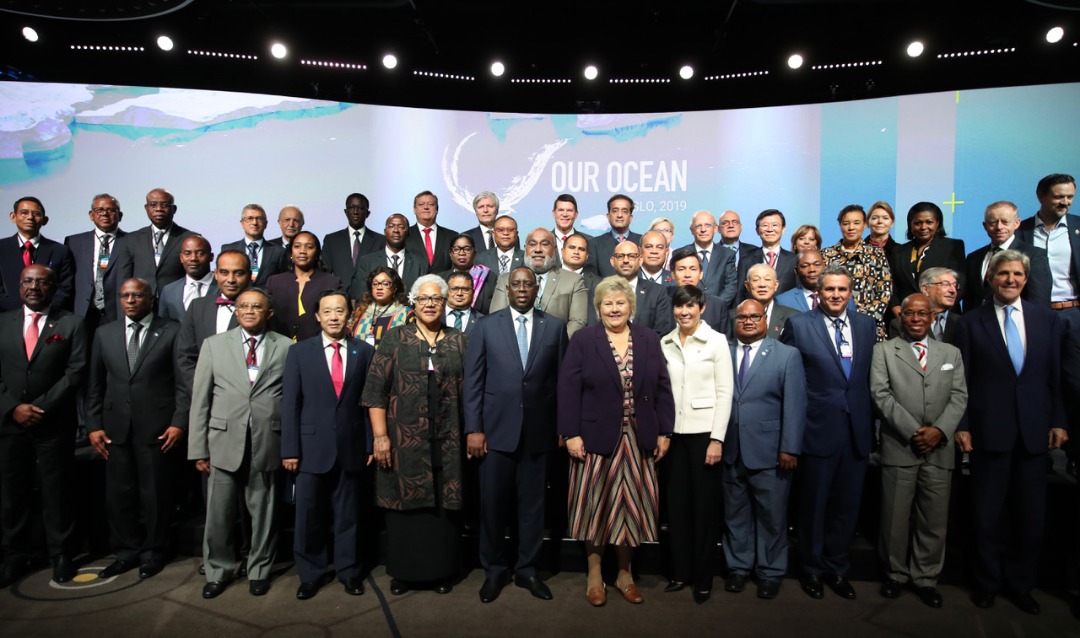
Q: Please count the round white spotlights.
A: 10